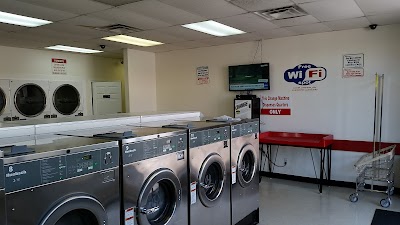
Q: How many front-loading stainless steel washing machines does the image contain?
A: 4